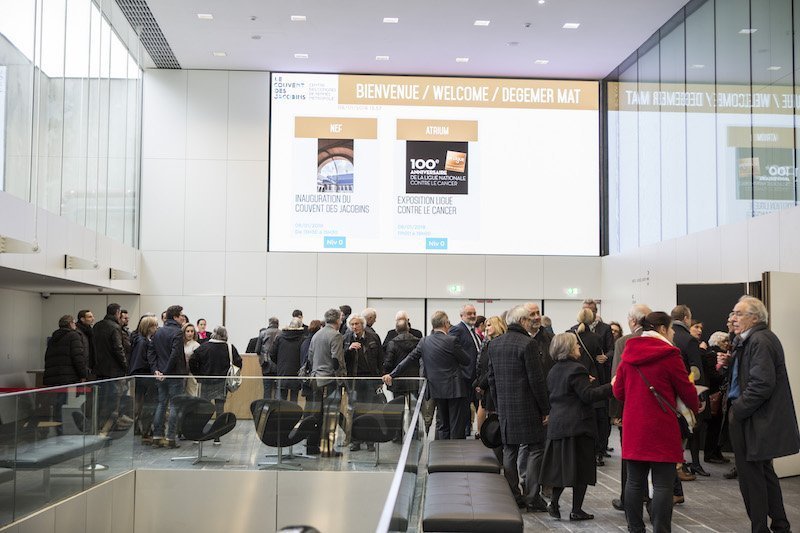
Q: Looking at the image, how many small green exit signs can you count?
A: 2